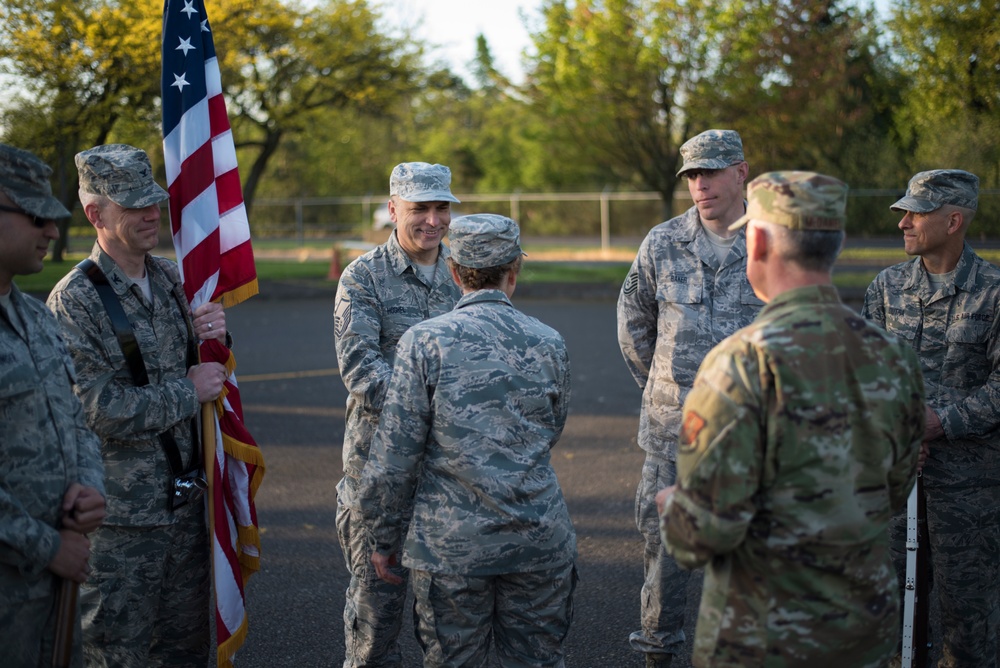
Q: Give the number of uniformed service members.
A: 7